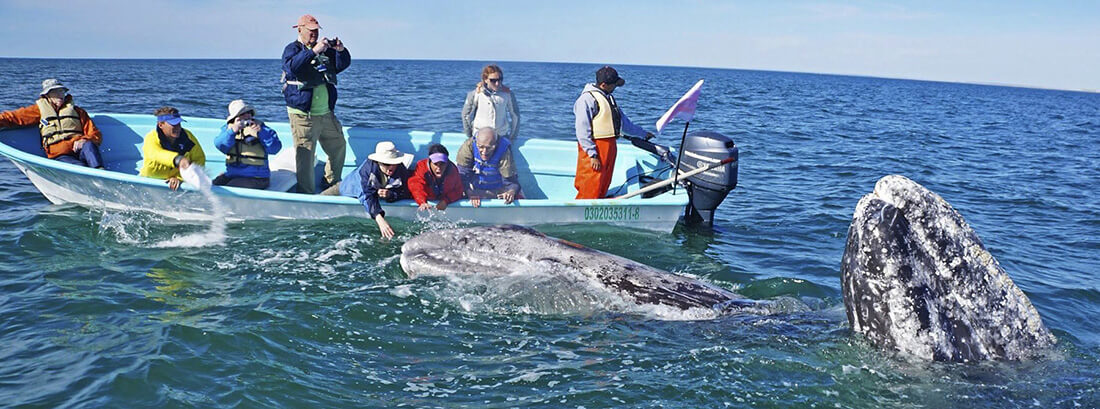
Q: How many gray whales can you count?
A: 2